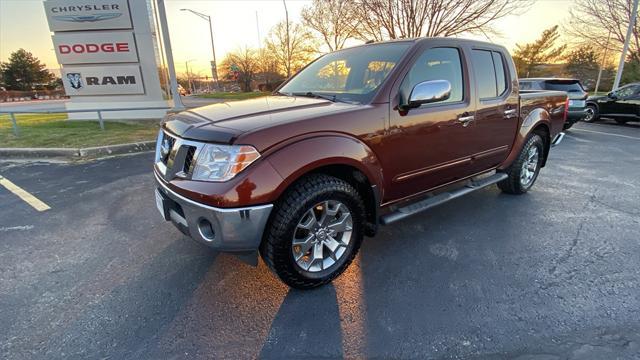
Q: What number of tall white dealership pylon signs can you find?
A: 1